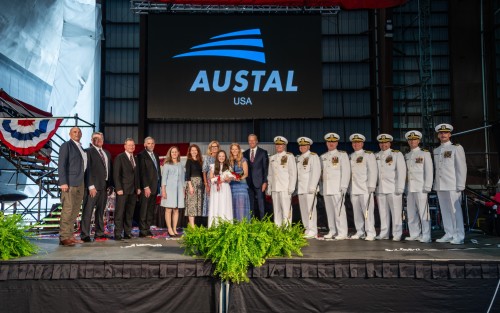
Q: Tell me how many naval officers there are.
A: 7